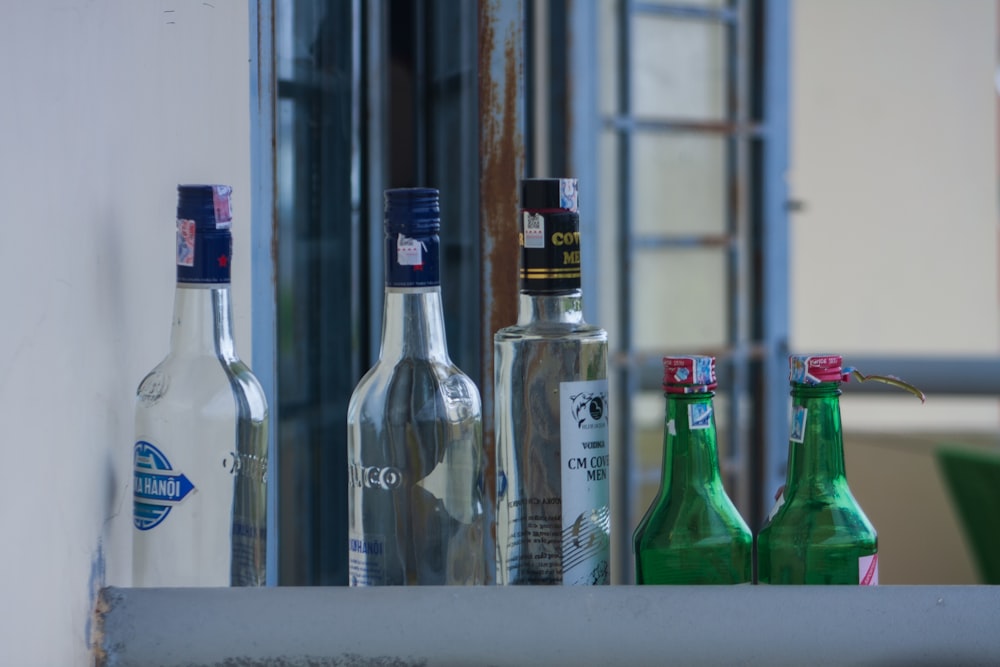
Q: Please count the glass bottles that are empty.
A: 5